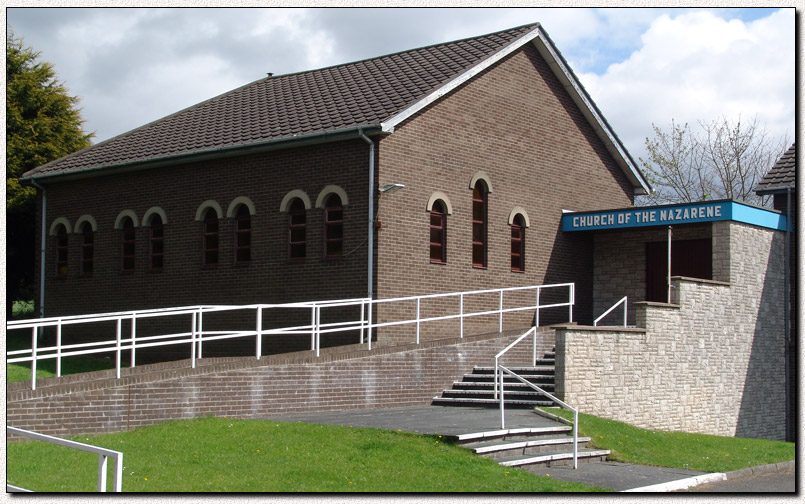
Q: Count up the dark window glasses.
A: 11